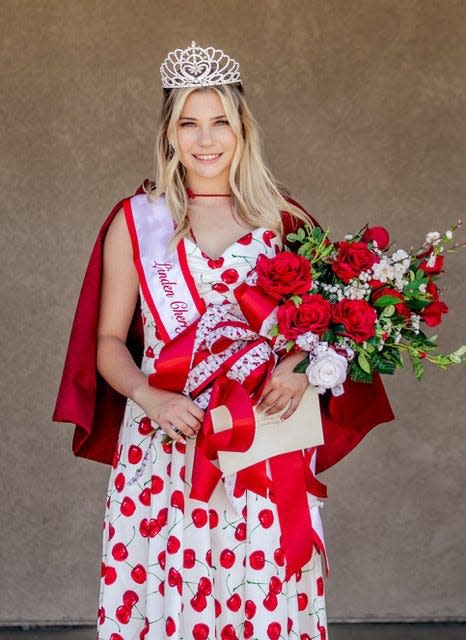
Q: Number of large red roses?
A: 4